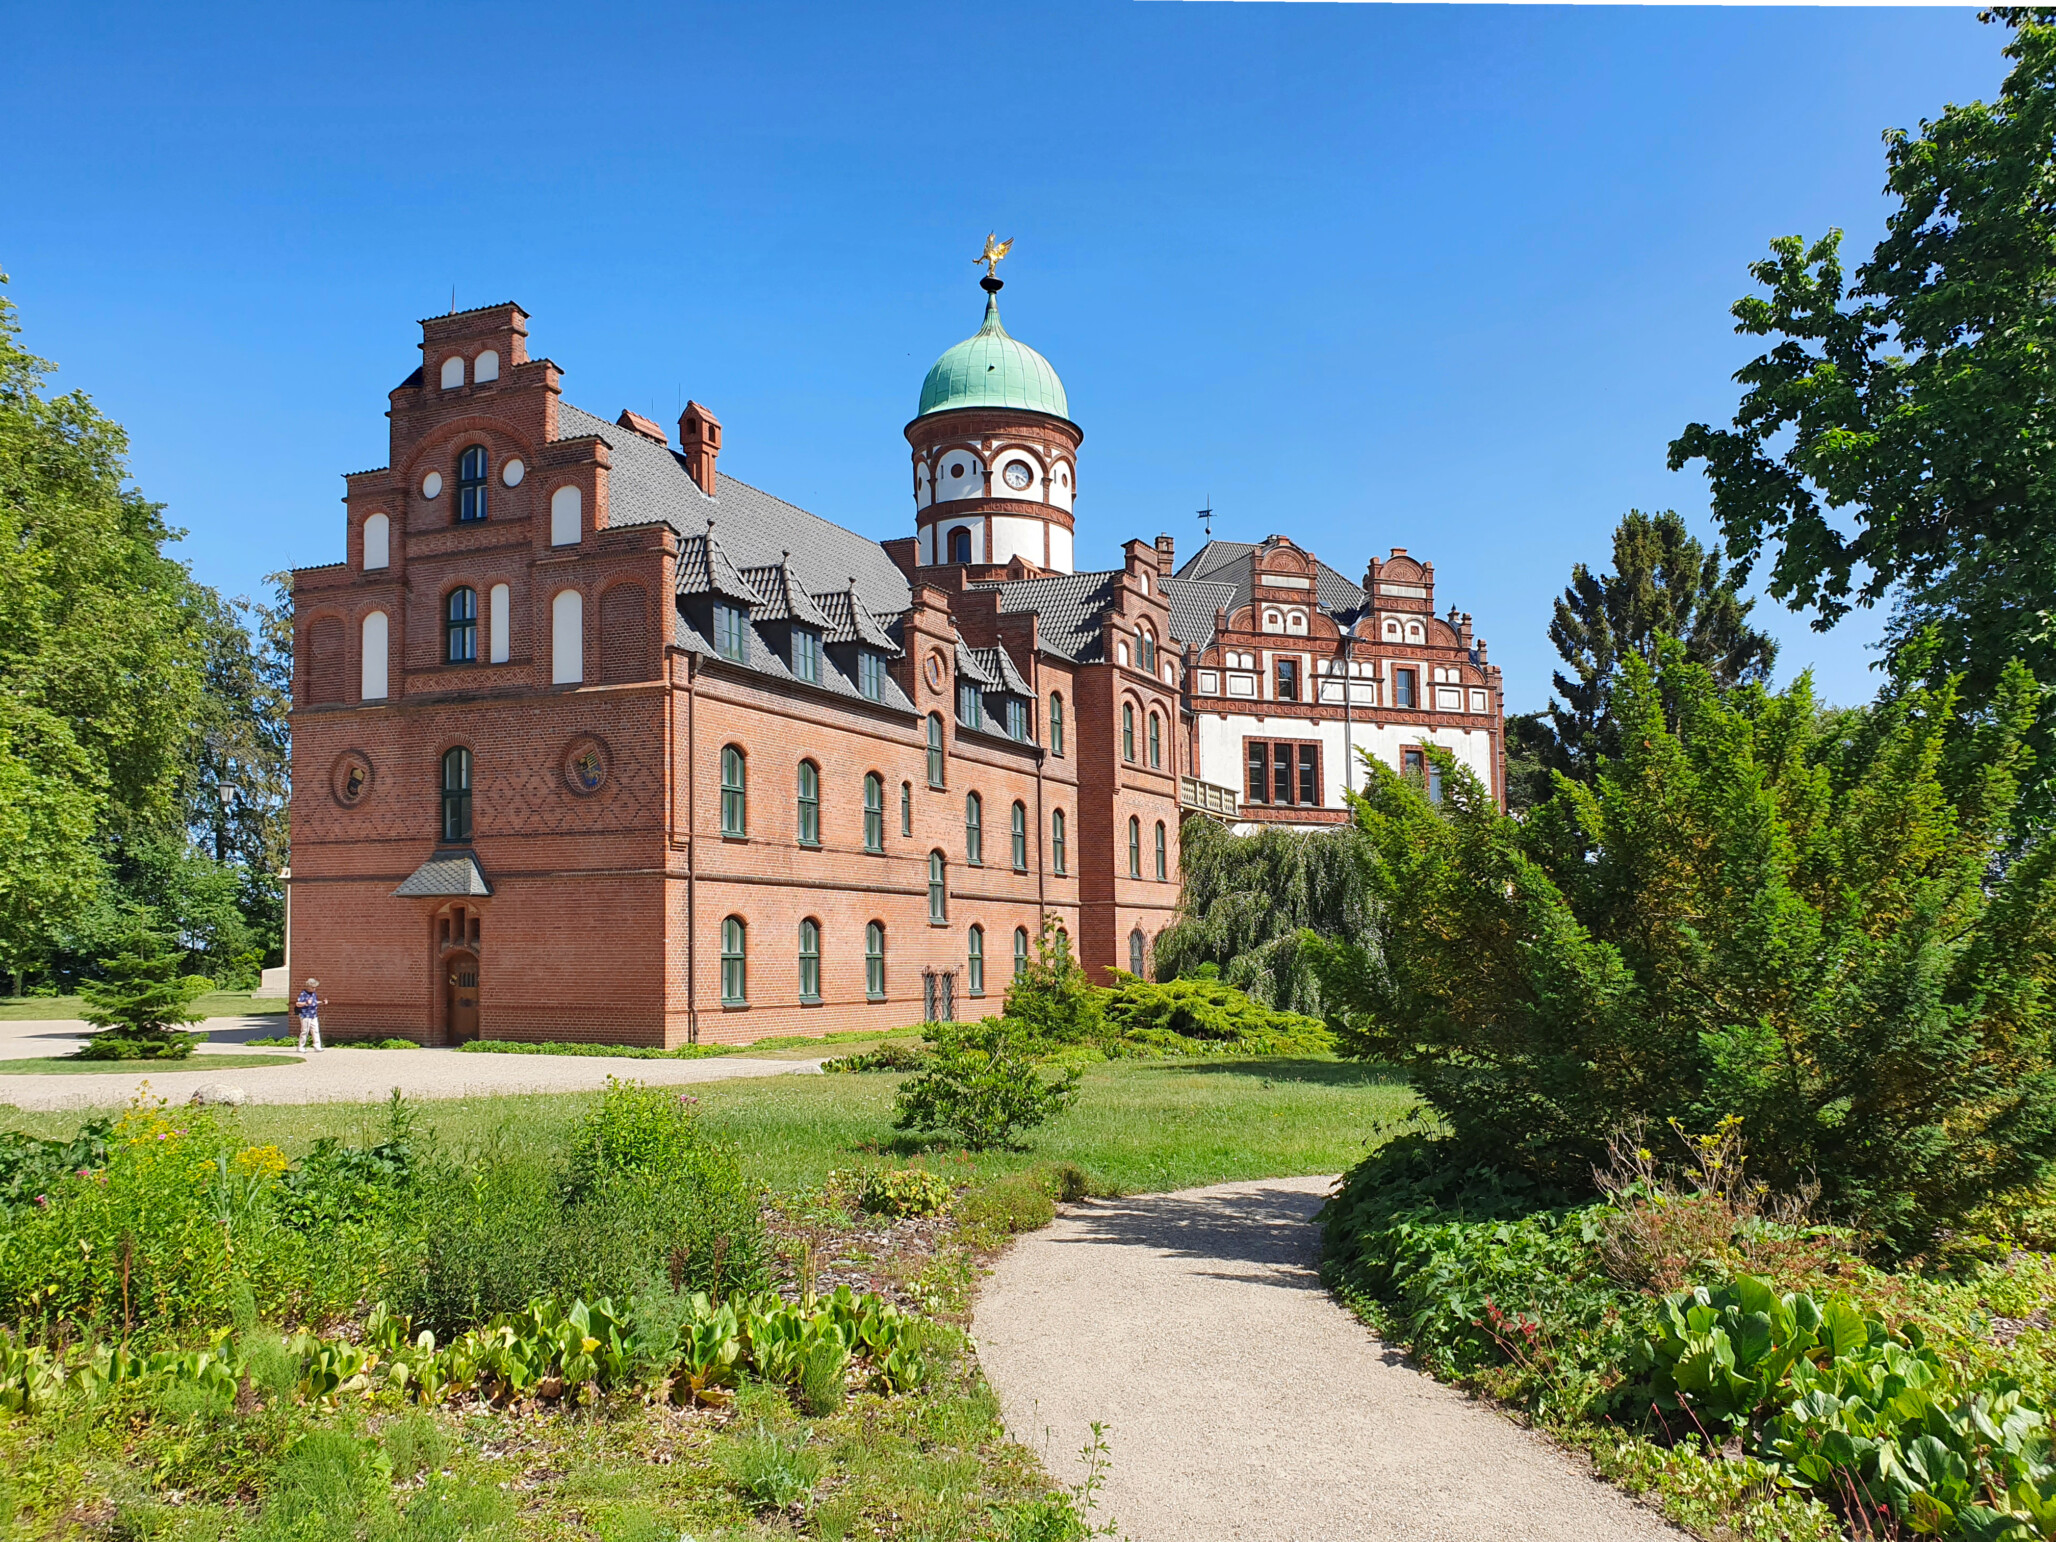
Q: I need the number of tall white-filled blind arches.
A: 5